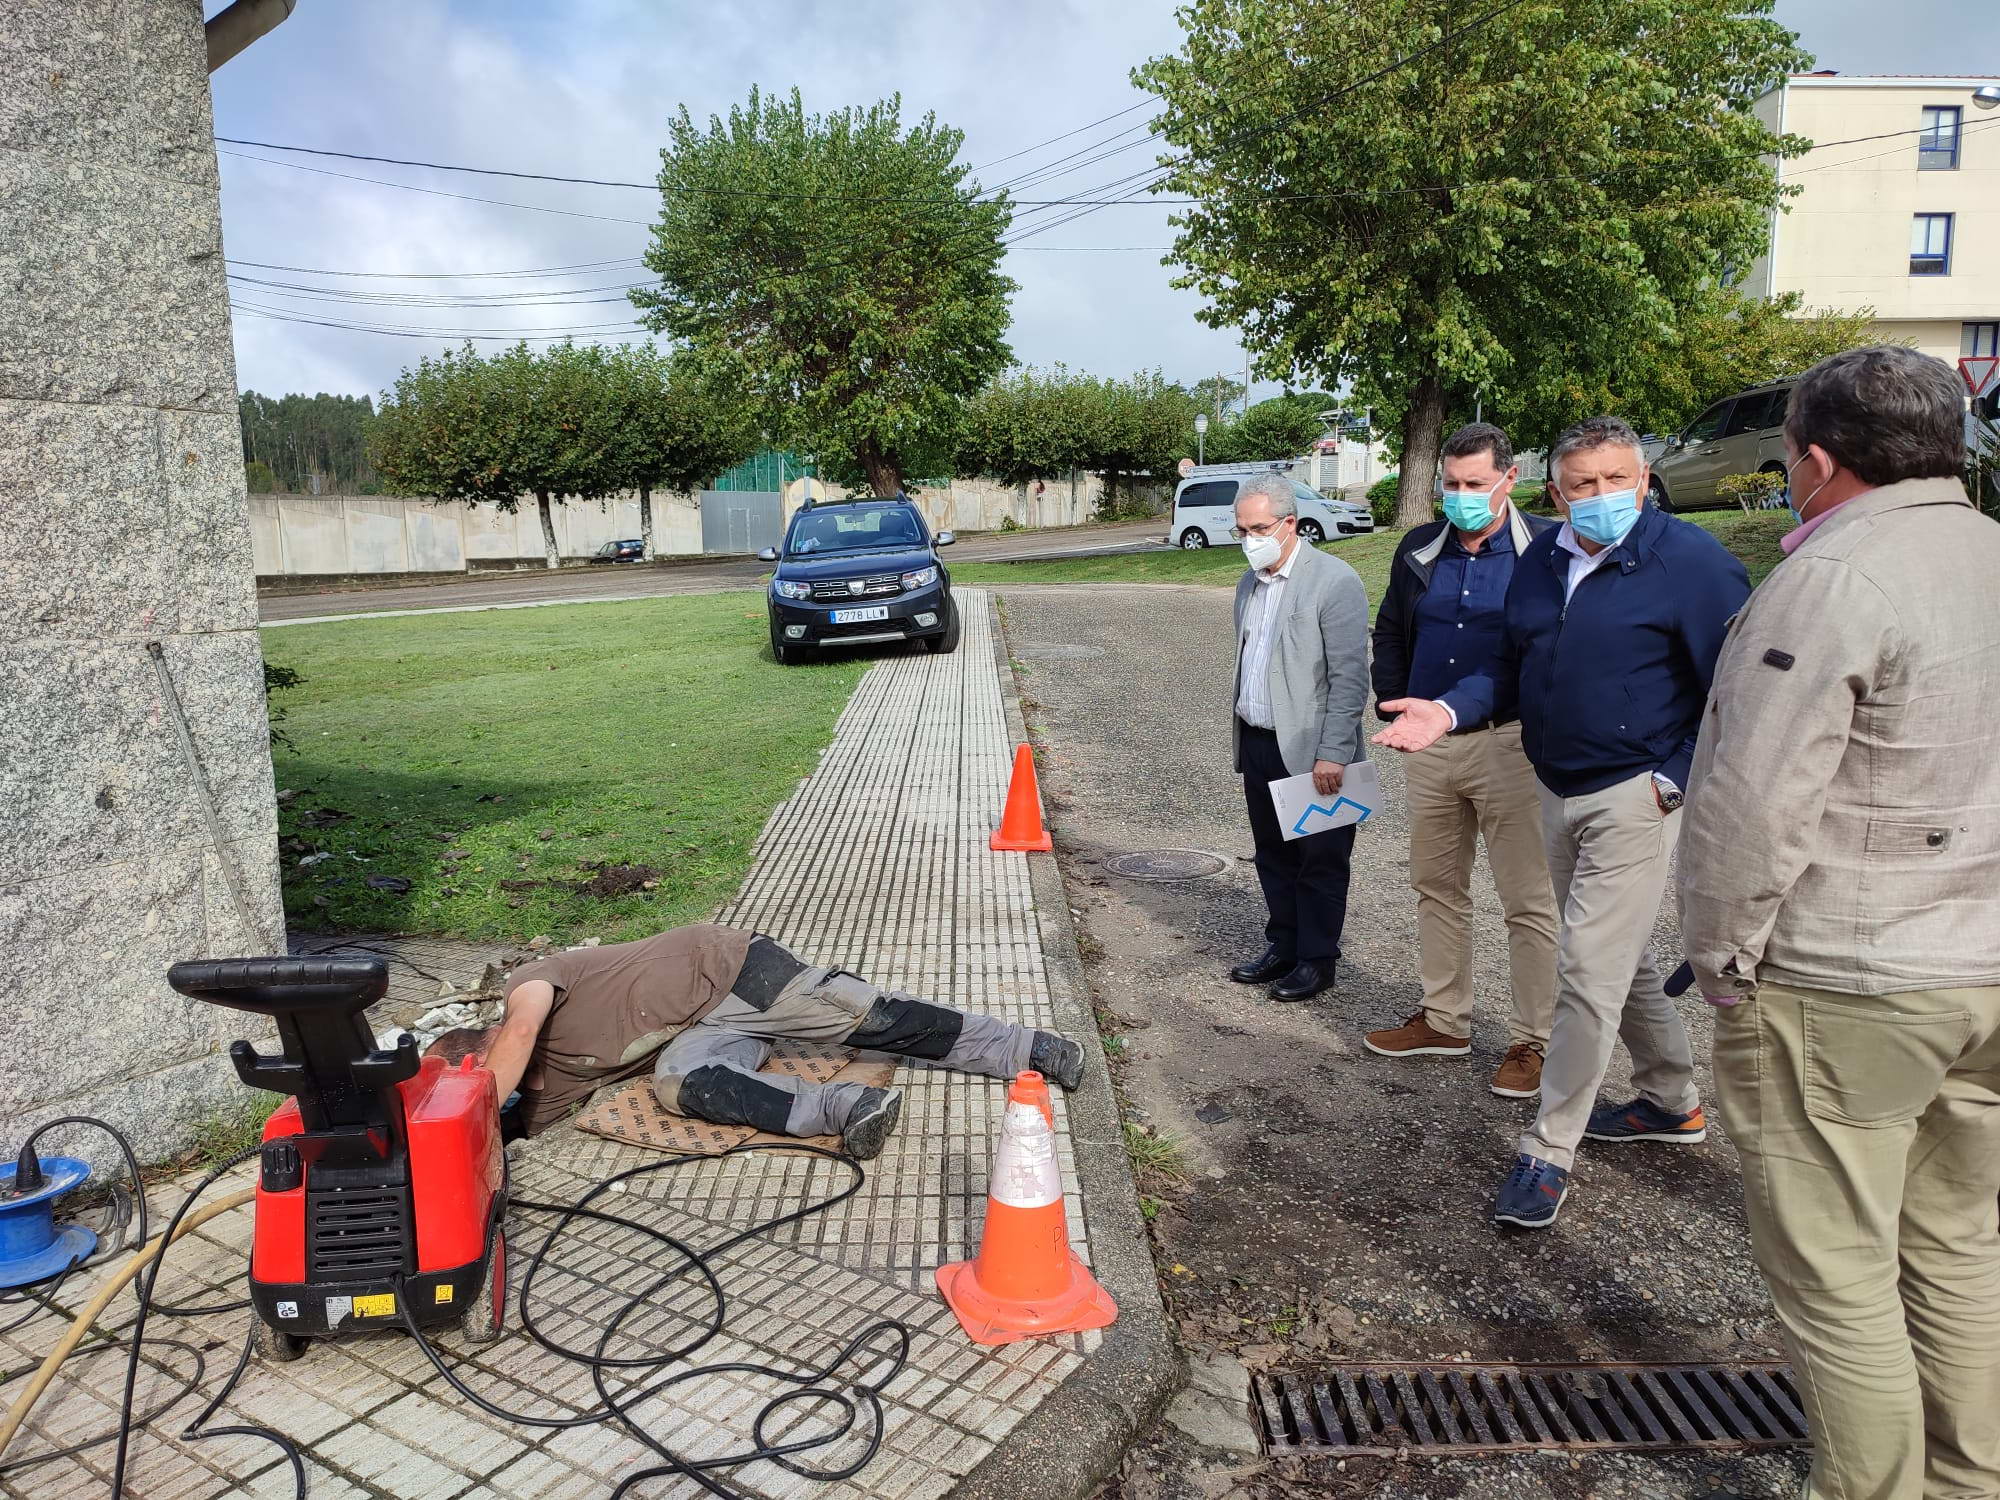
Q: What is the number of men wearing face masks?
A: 4